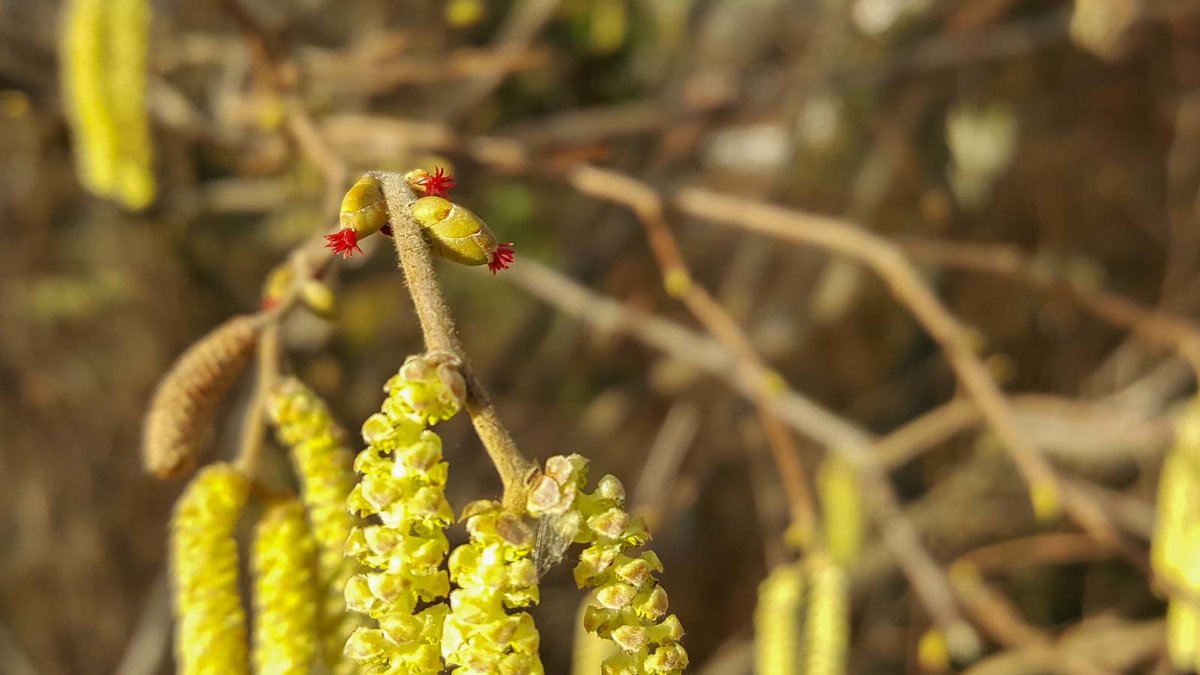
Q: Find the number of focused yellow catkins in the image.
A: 3